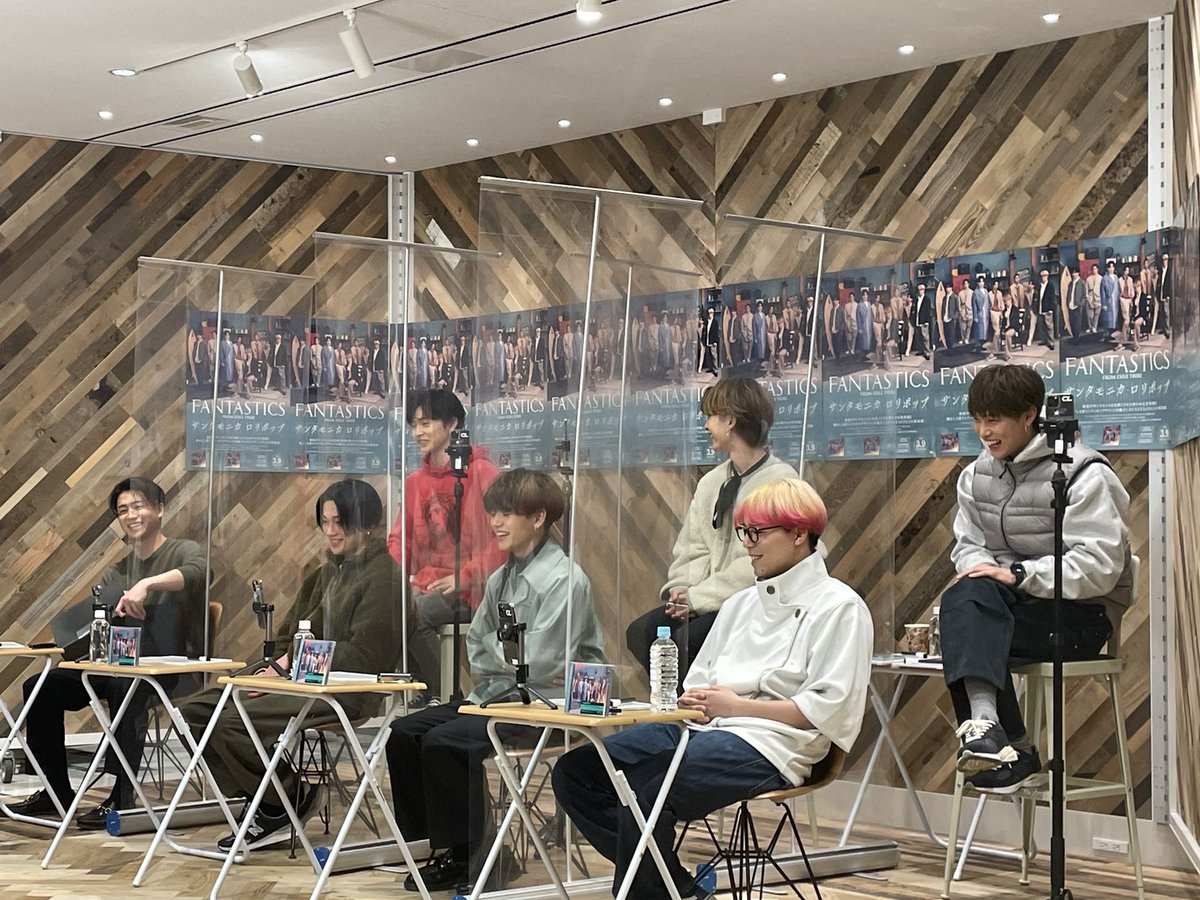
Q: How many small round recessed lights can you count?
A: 10